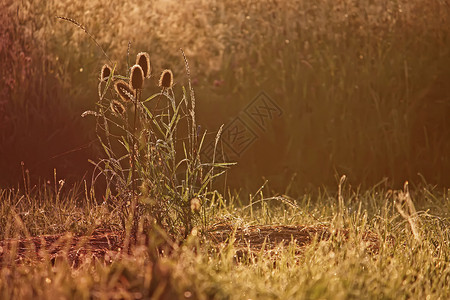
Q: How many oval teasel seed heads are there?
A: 6